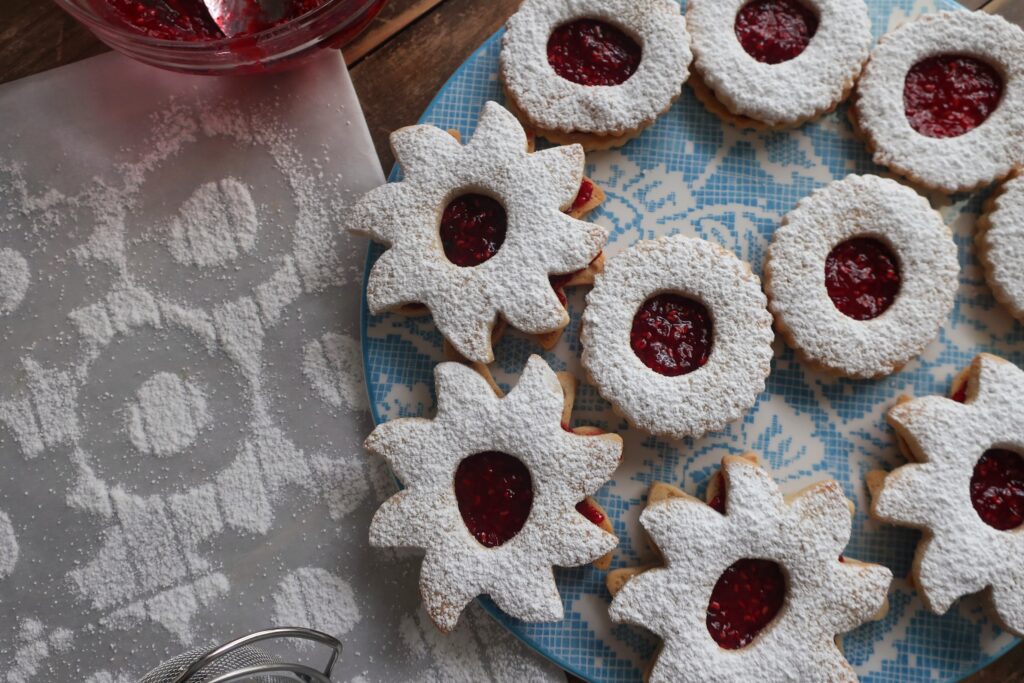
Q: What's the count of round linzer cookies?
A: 6